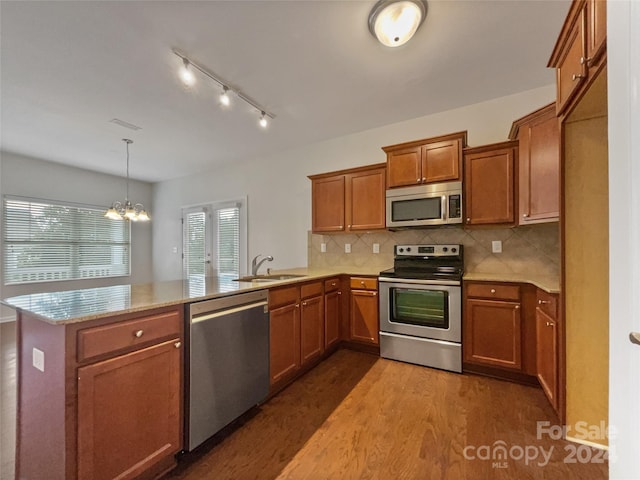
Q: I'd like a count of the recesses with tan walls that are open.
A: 1